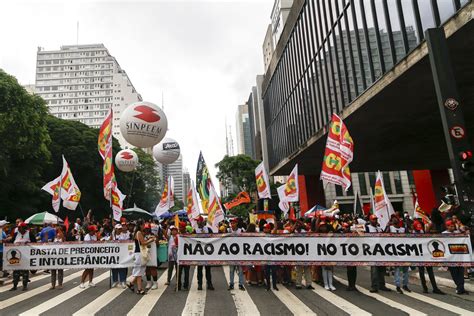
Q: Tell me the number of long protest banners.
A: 2